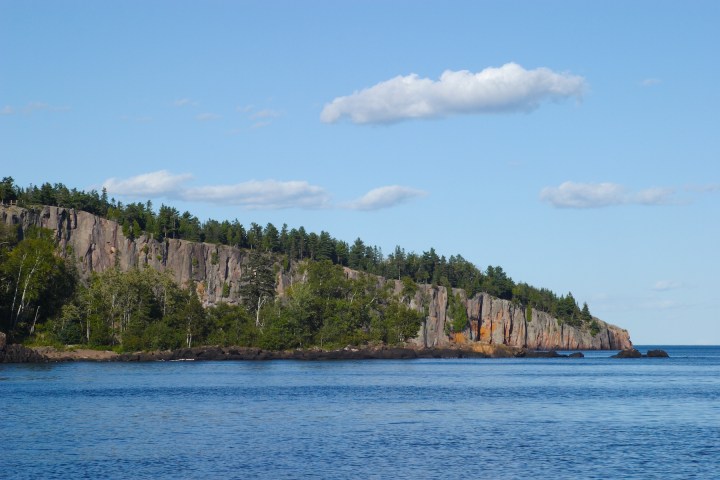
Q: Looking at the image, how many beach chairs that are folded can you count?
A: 0